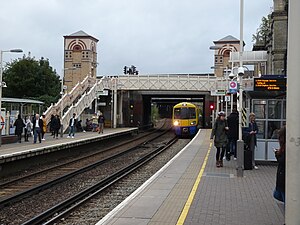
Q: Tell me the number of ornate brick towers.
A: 2